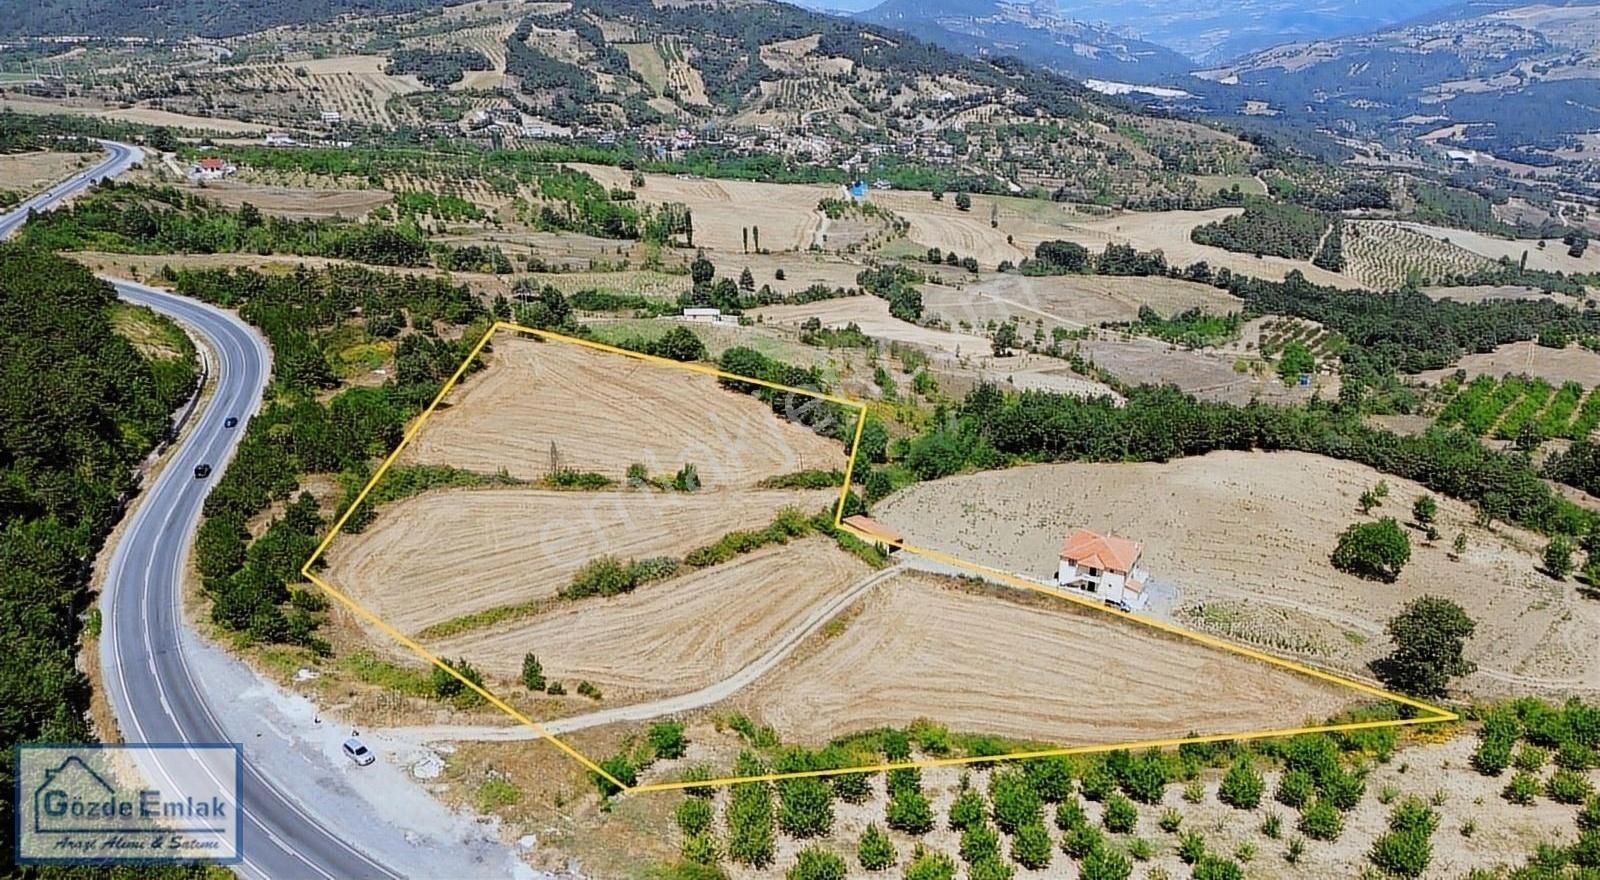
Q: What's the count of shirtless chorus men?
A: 0